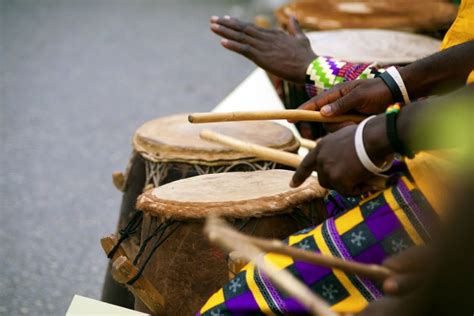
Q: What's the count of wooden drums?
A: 4